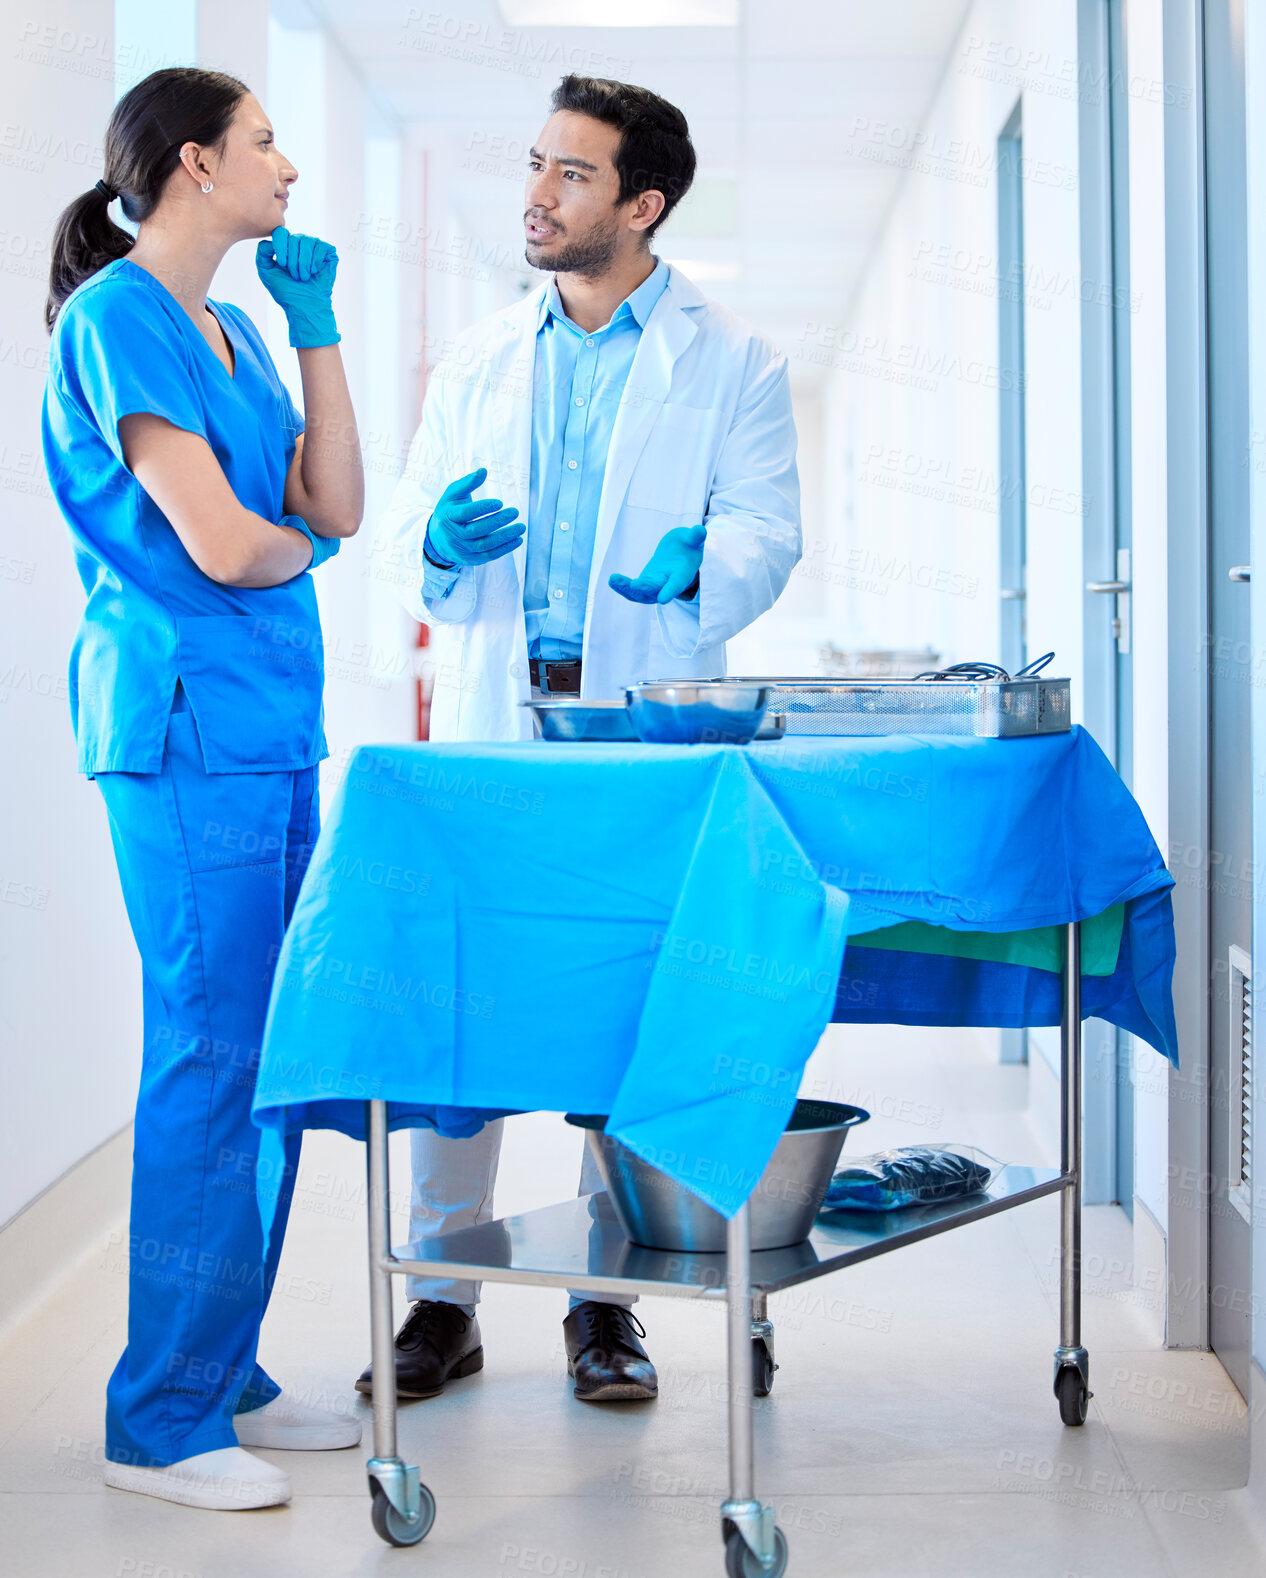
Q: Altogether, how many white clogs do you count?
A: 2